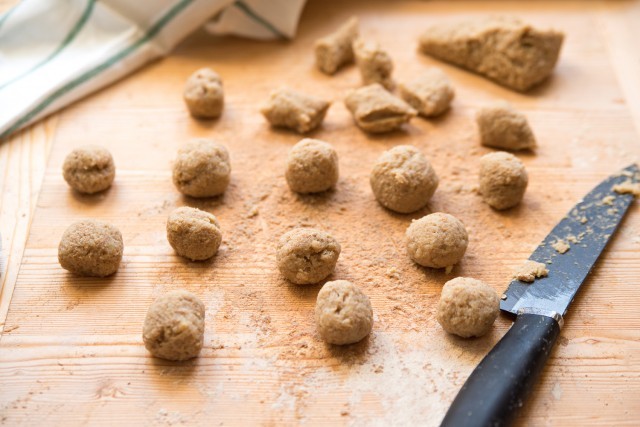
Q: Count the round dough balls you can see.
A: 13